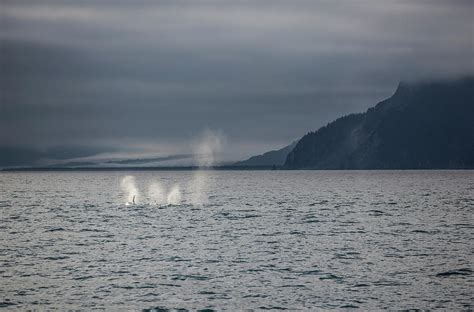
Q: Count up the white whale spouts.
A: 4